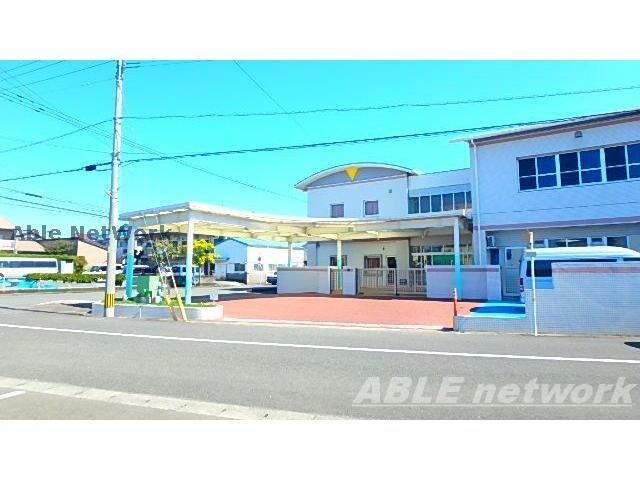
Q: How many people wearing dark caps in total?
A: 0